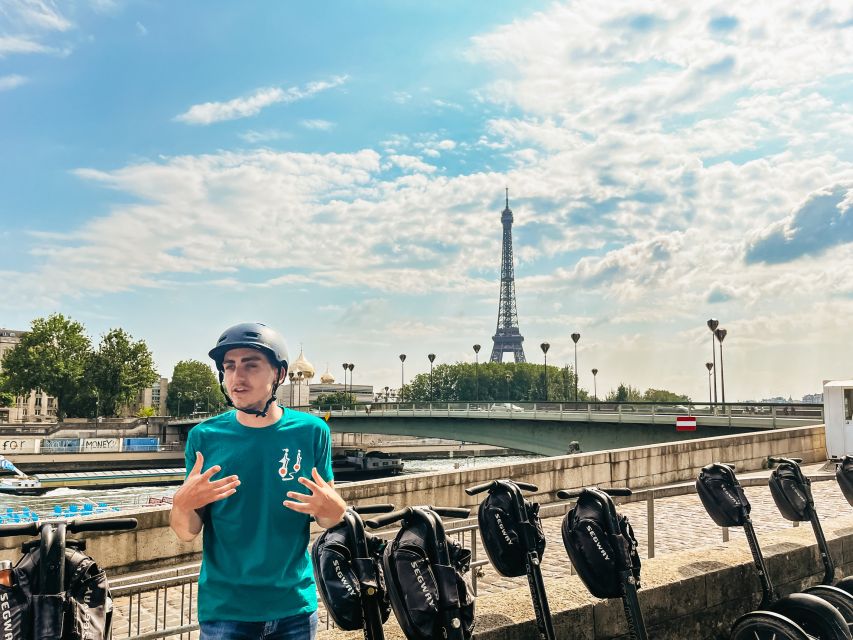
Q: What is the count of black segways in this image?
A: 8